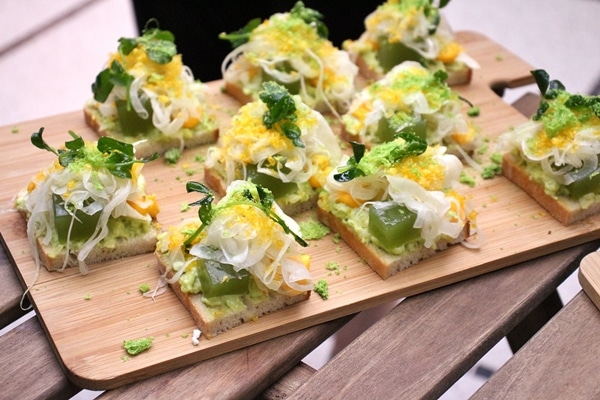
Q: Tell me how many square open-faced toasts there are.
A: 9